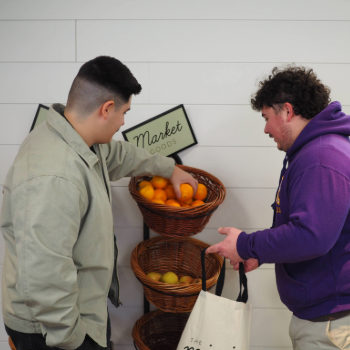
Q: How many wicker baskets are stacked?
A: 3